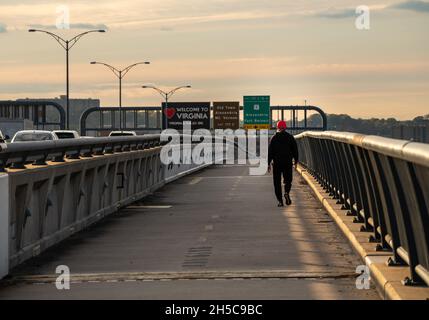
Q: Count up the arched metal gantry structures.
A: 2